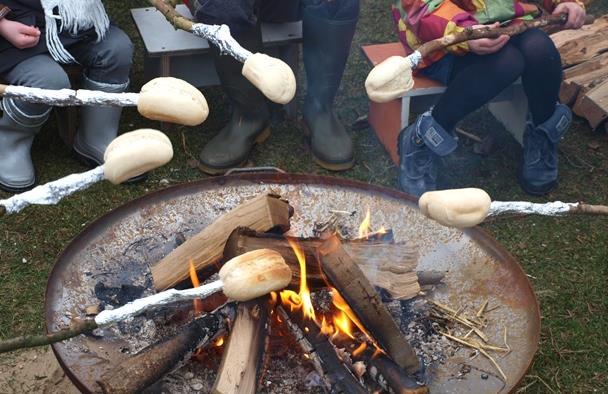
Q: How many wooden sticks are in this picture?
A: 6